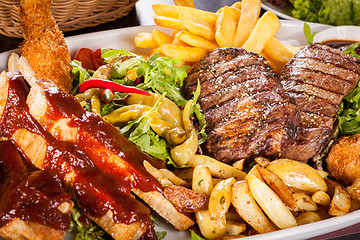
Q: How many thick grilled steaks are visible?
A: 2